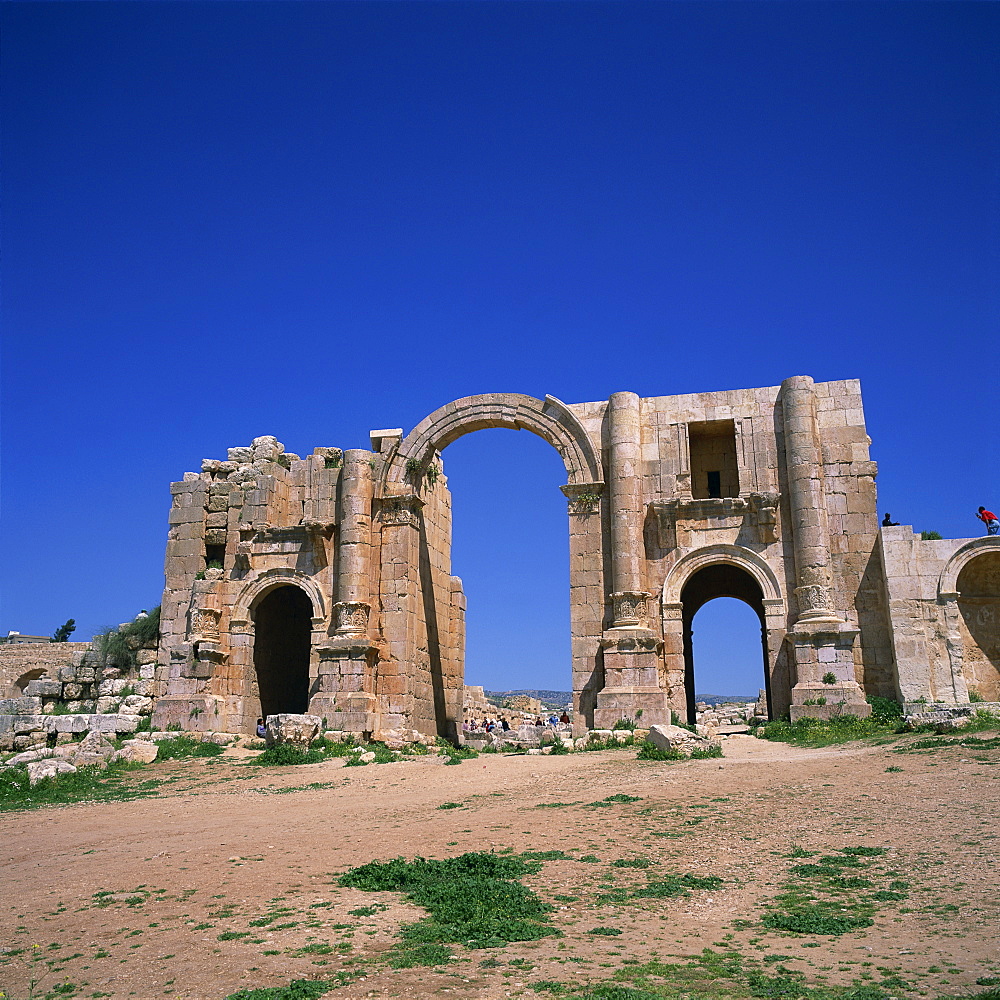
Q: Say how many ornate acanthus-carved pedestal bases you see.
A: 4